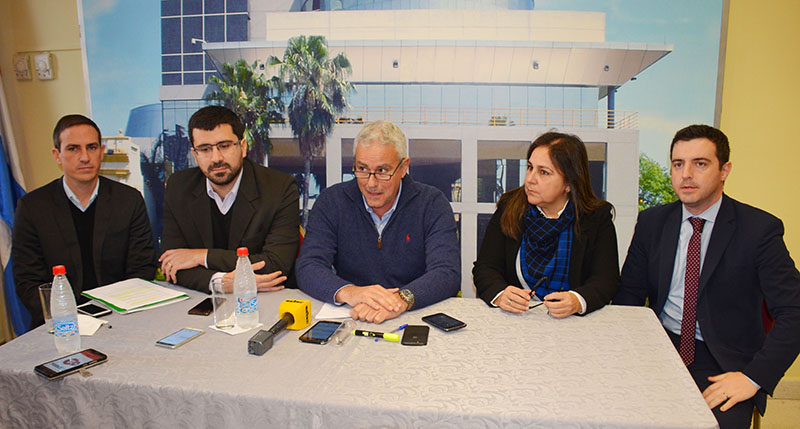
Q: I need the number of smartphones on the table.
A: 7